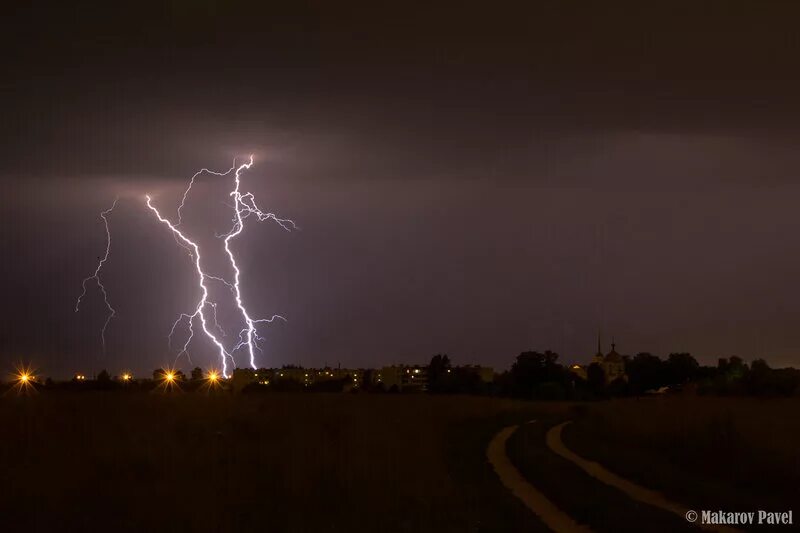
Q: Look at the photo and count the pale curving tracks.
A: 2